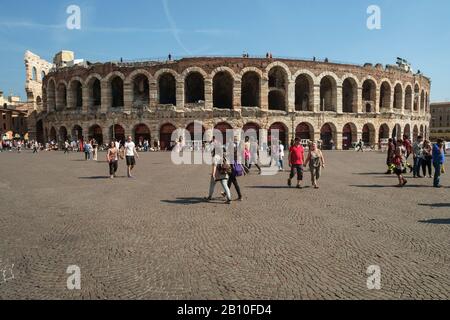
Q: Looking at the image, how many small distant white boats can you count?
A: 0